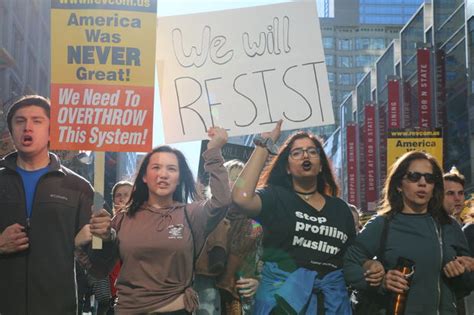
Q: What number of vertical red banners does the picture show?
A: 4